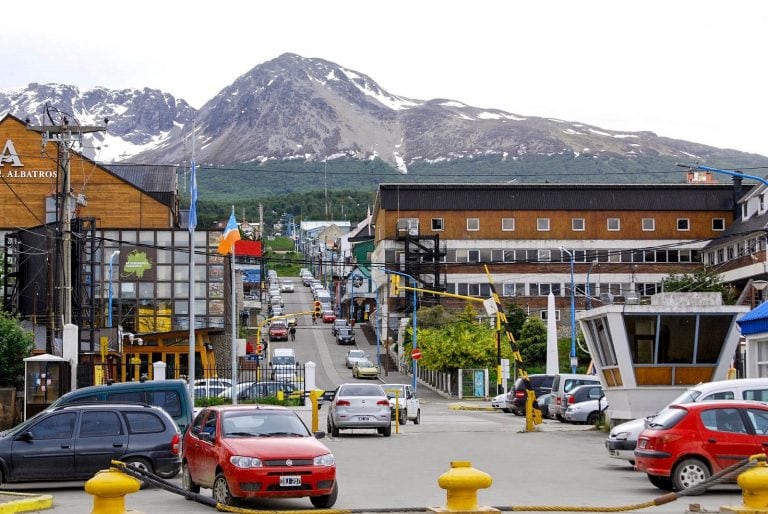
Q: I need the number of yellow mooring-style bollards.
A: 3